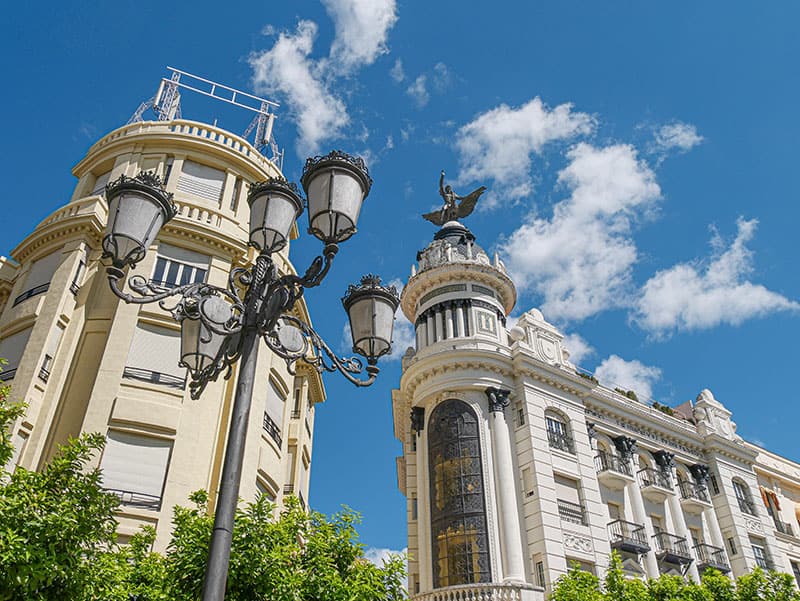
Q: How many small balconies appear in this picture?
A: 6